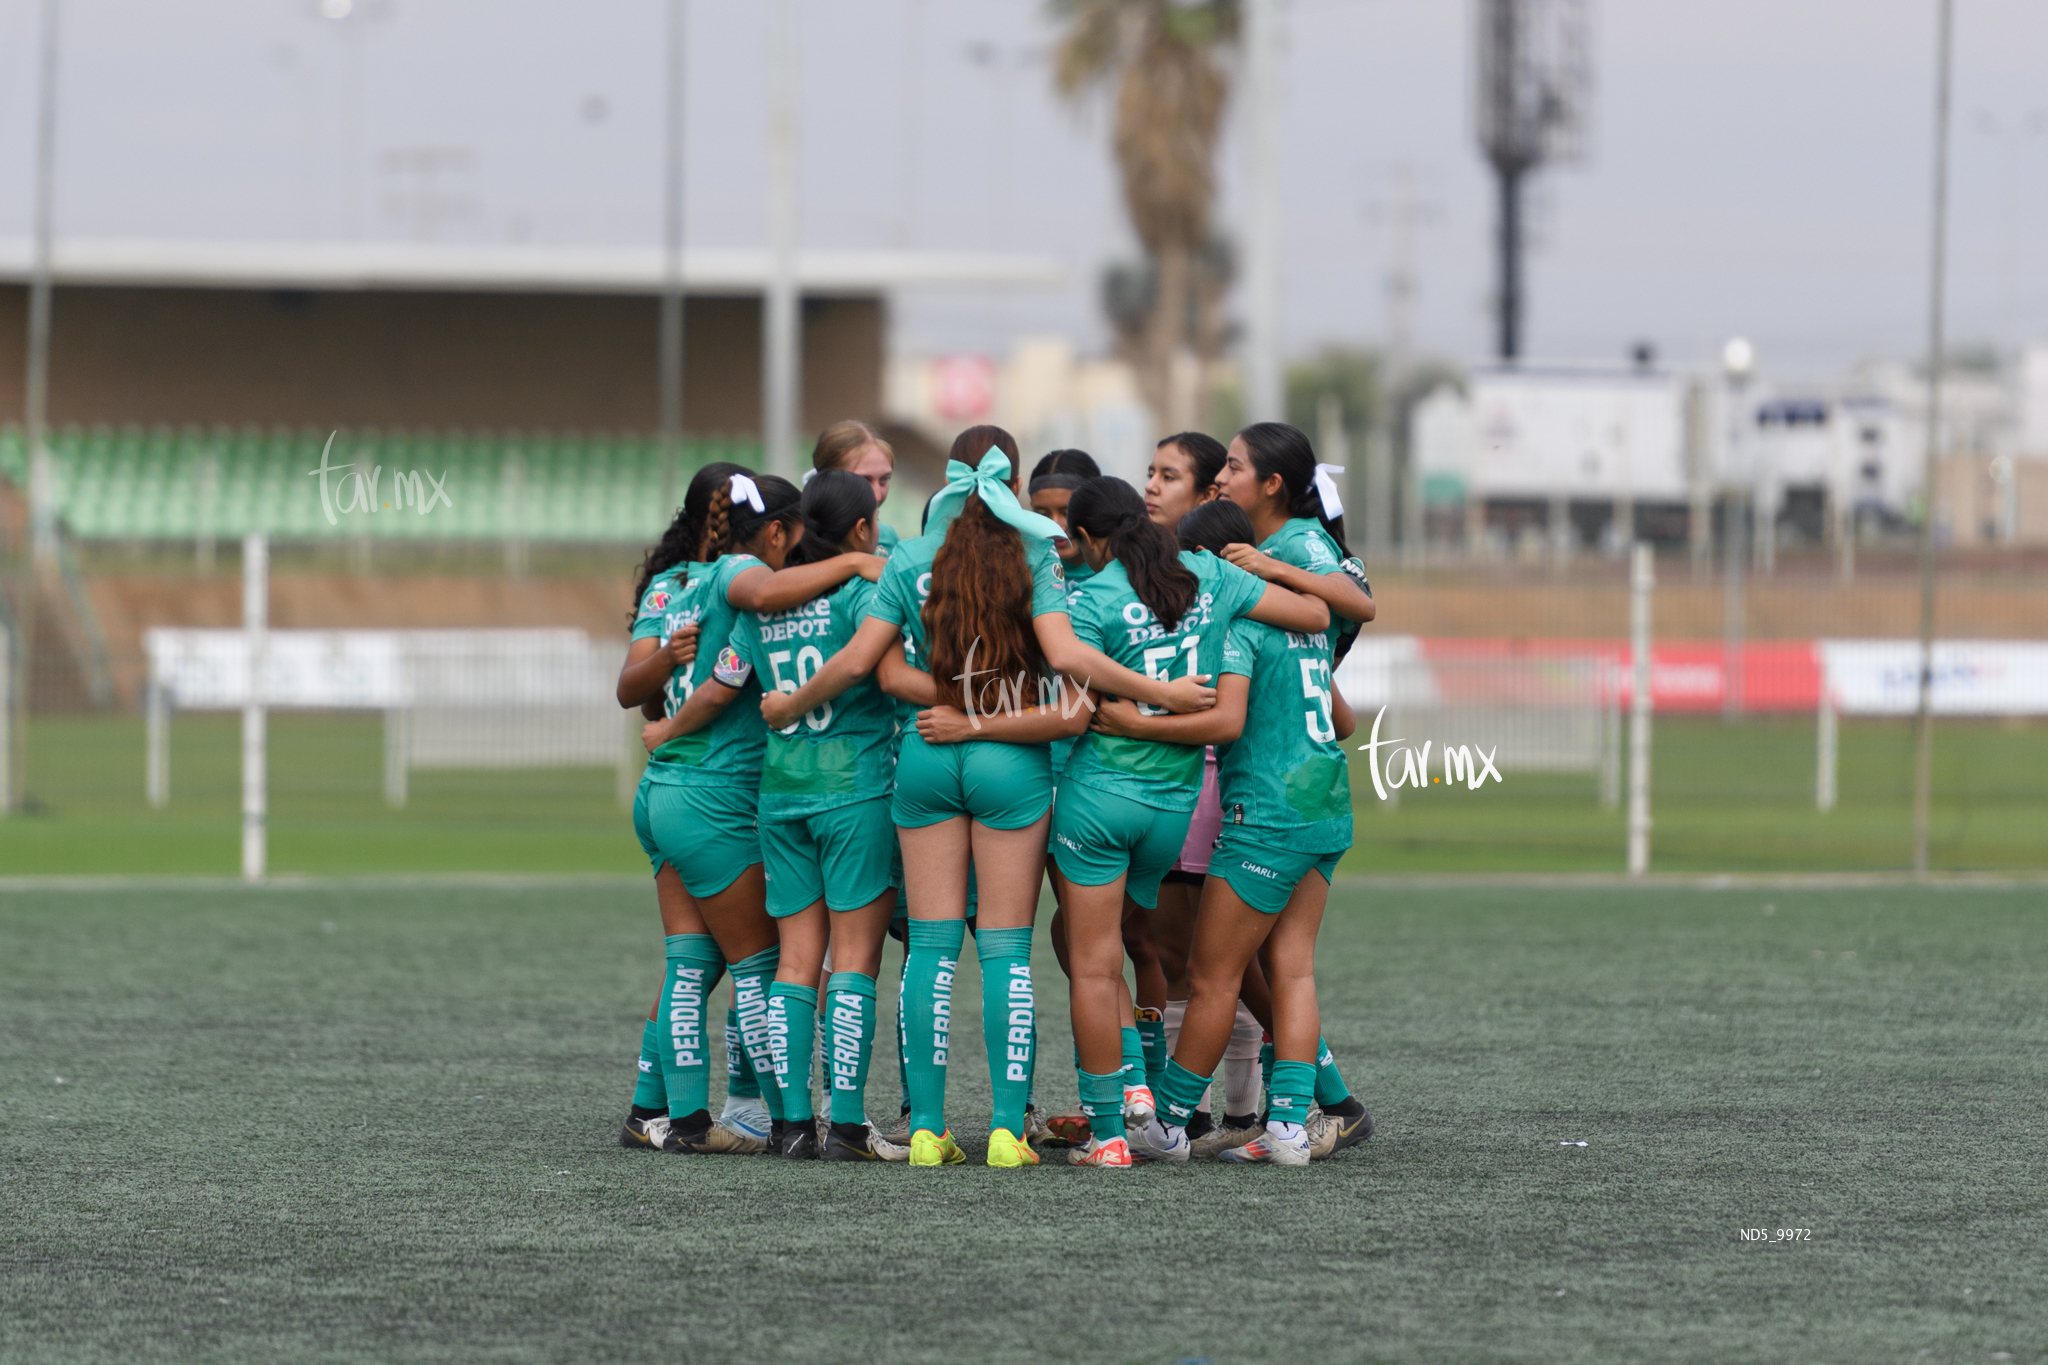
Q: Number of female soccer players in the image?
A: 11